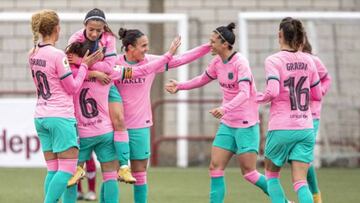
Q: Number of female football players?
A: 7